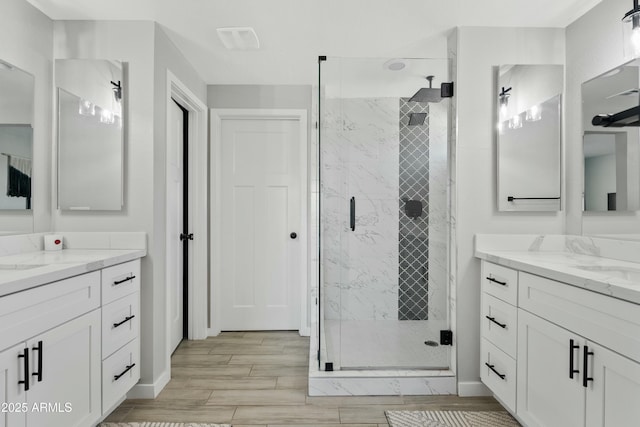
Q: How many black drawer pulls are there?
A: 6